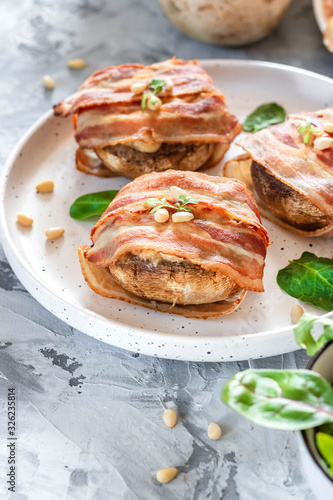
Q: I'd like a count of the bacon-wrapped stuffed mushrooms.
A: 3